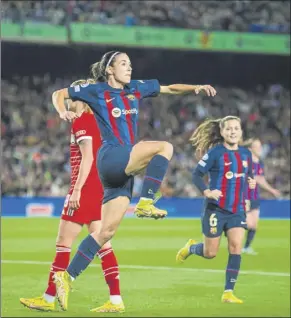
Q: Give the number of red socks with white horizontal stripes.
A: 2